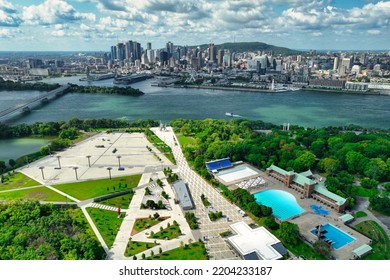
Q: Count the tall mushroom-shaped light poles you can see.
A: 6